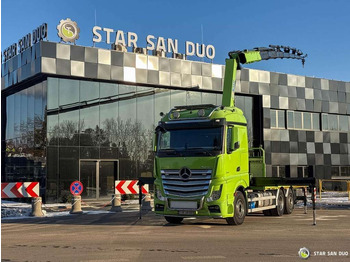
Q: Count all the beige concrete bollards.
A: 4